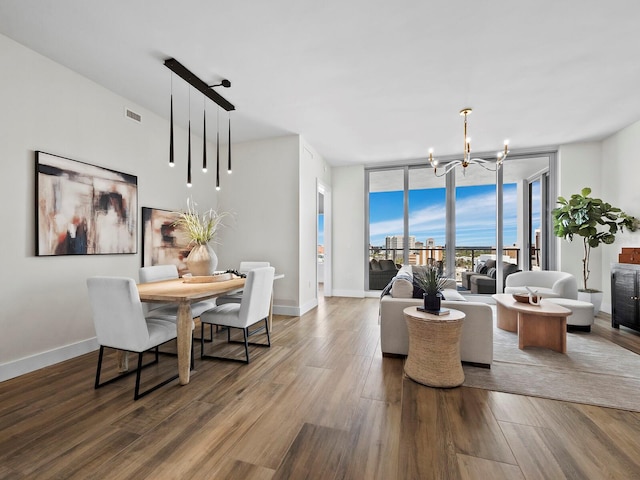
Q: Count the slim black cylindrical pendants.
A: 5